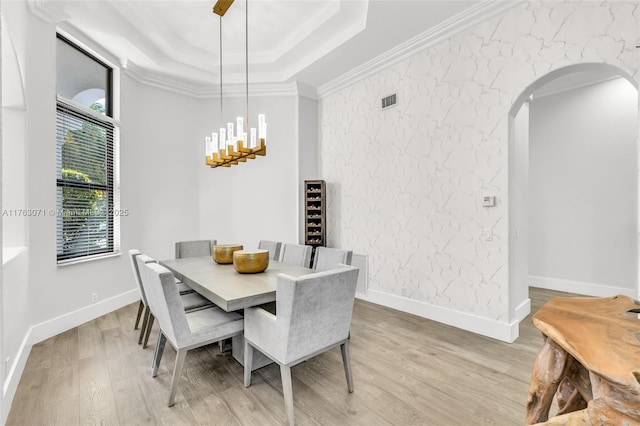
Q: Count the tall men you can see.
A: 0